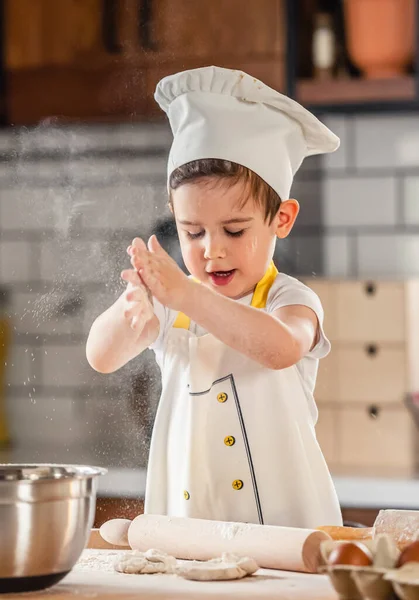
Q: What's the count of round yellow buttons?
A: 4